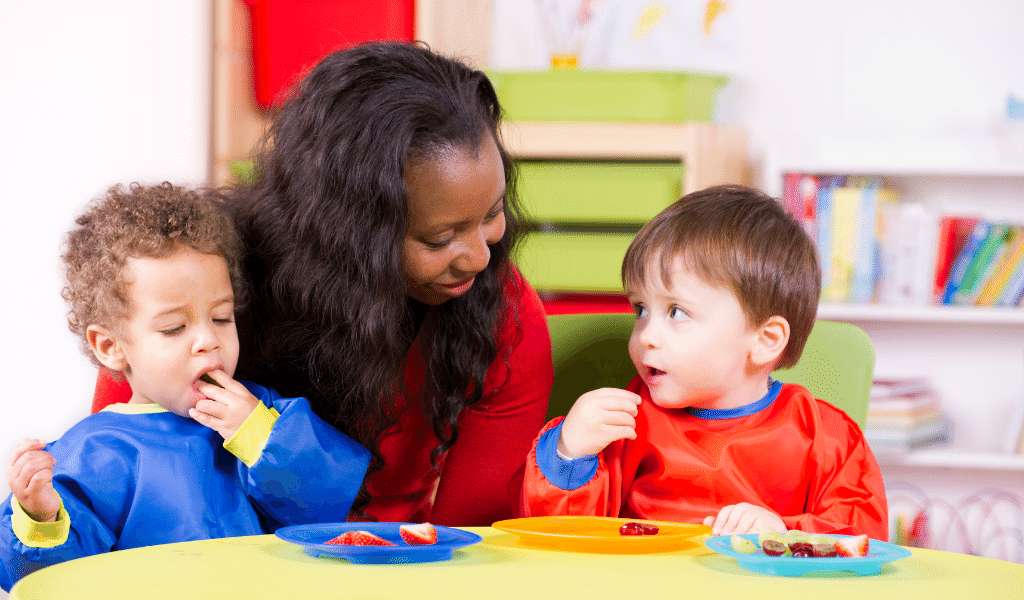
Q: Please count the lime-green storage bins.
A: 3